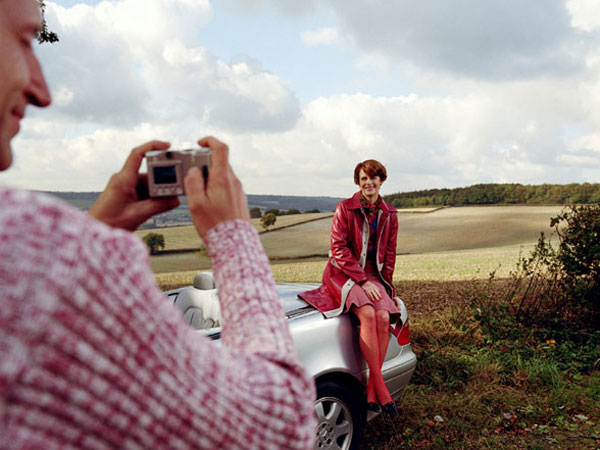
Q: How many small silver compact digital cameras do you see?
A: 1